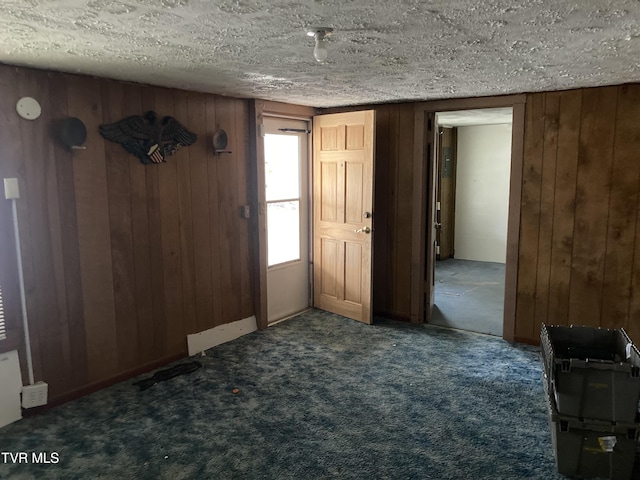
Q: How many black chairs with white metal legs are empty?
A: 0